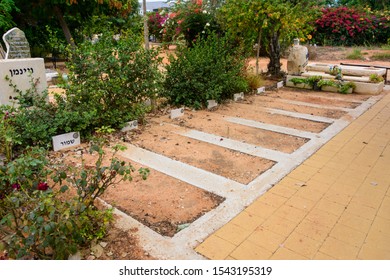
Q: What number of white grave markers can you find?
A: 7